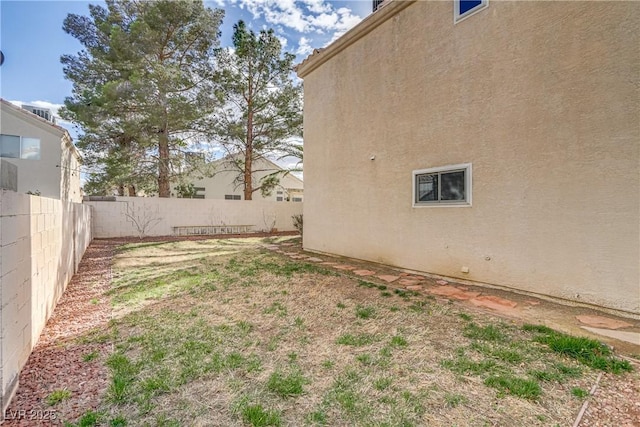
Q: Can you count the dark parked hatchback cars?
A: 0